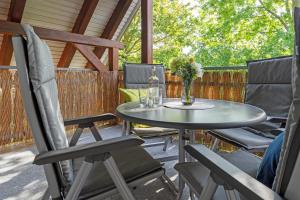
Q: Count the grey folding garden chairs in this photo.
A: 4